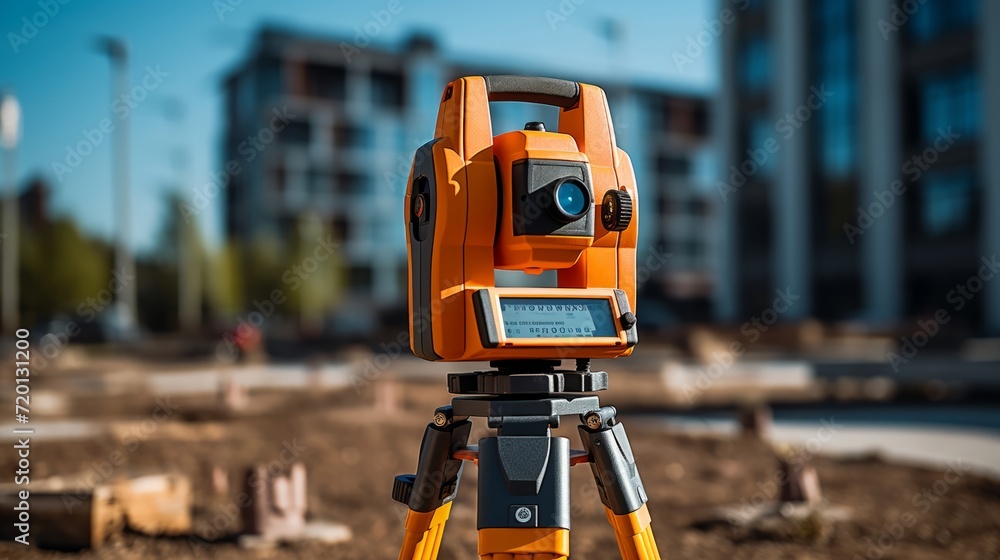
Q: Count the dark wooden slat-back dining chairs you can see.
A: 0